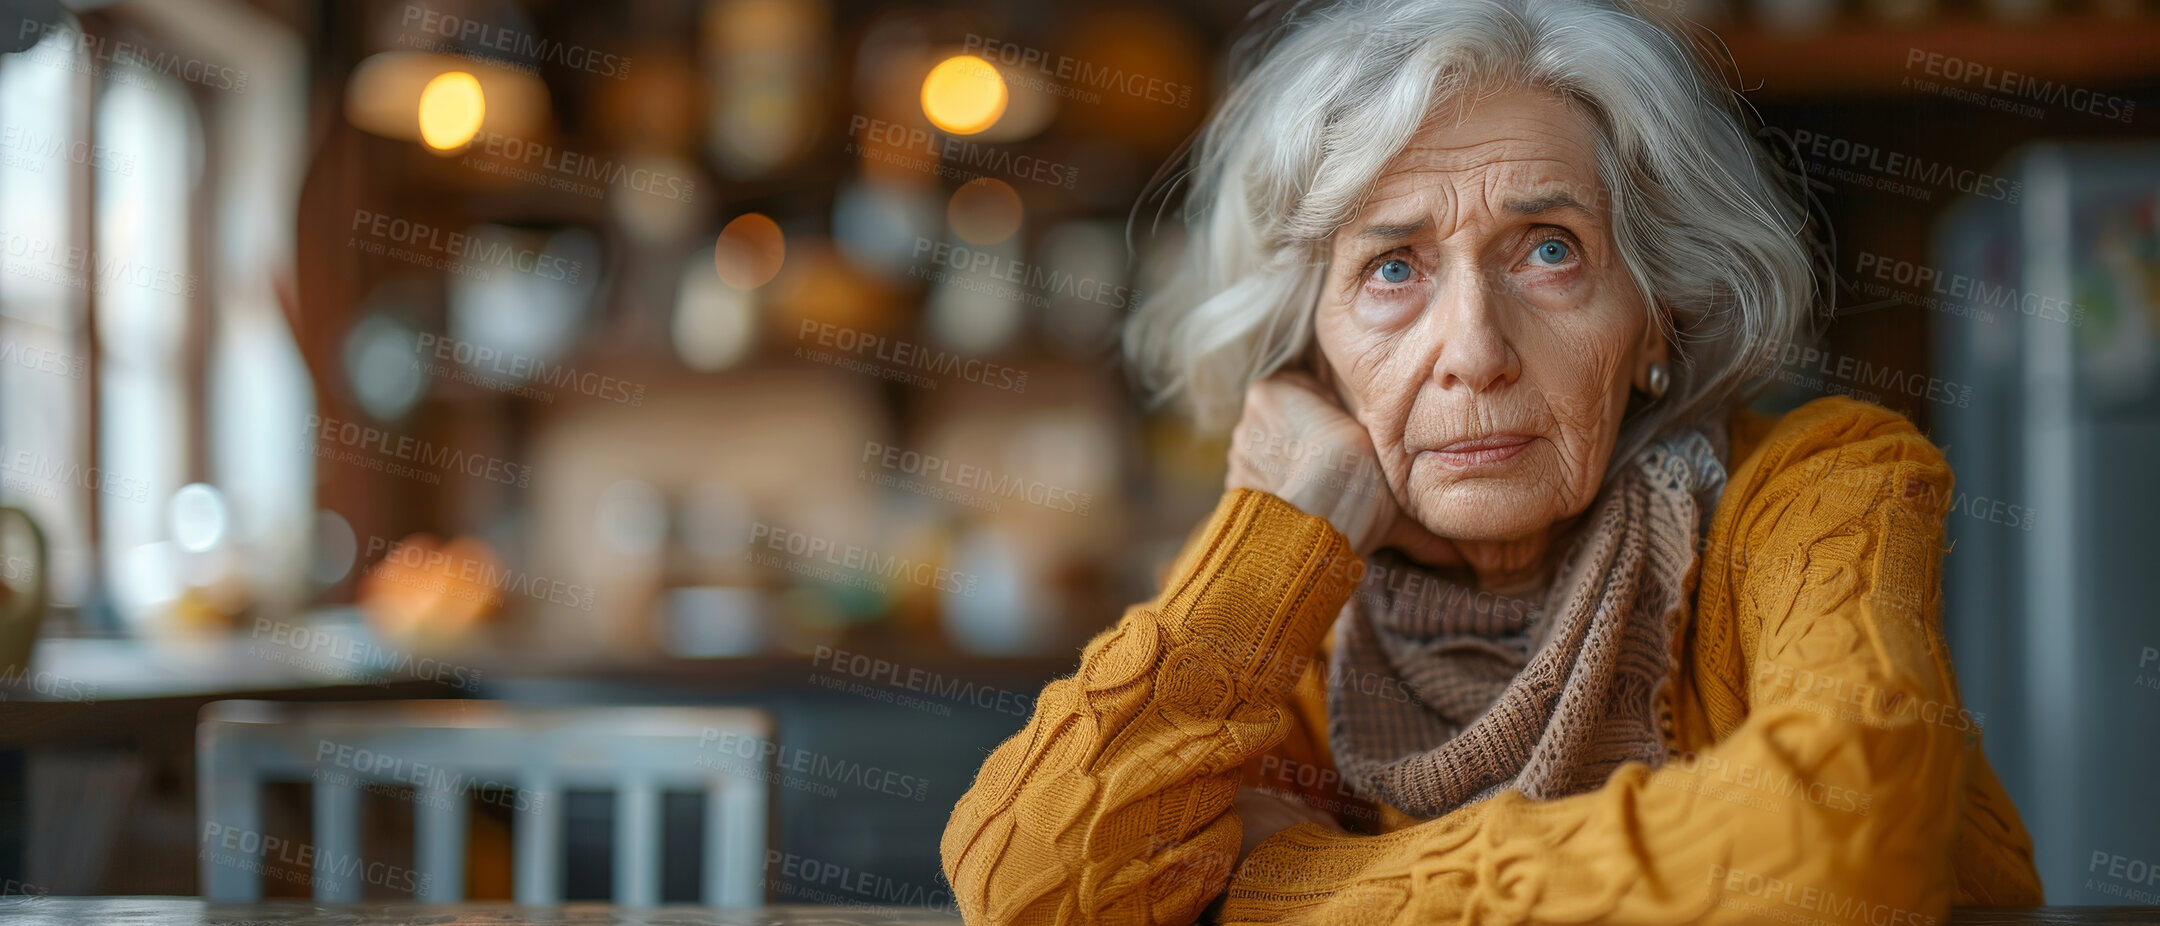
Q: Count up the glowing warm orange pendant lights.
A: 2